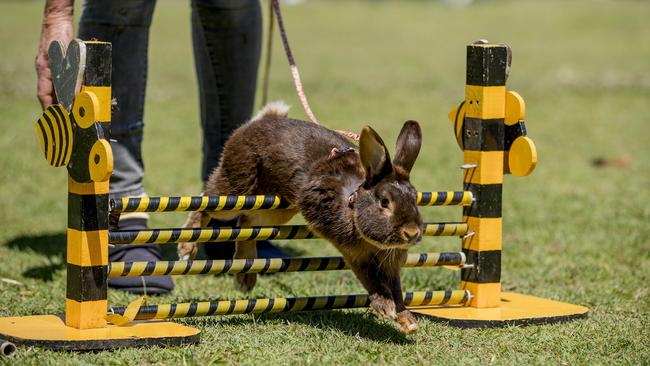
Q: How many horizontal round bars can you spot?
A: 4